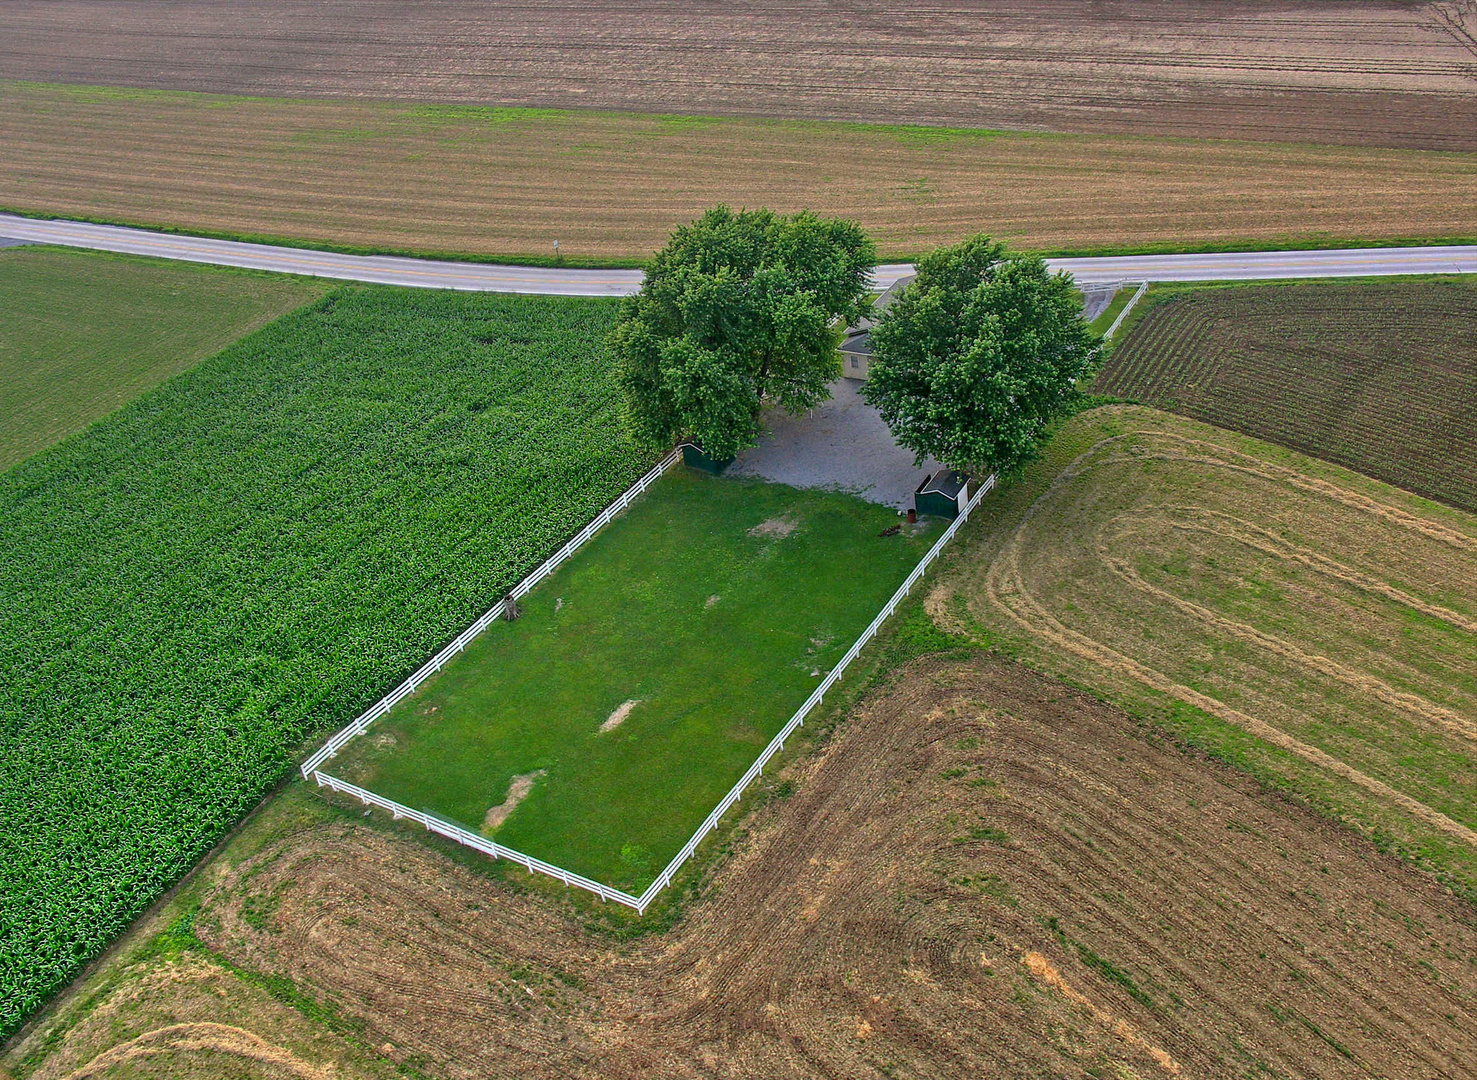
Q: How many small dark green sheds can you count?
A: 2